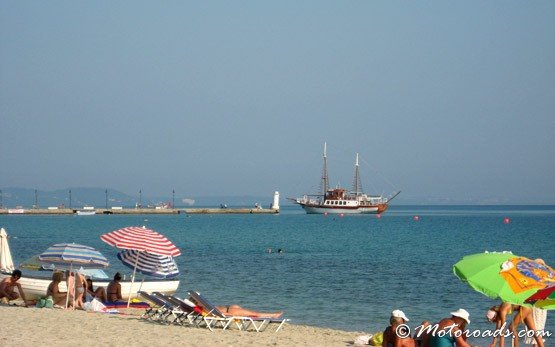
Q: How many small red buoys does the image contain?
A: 5